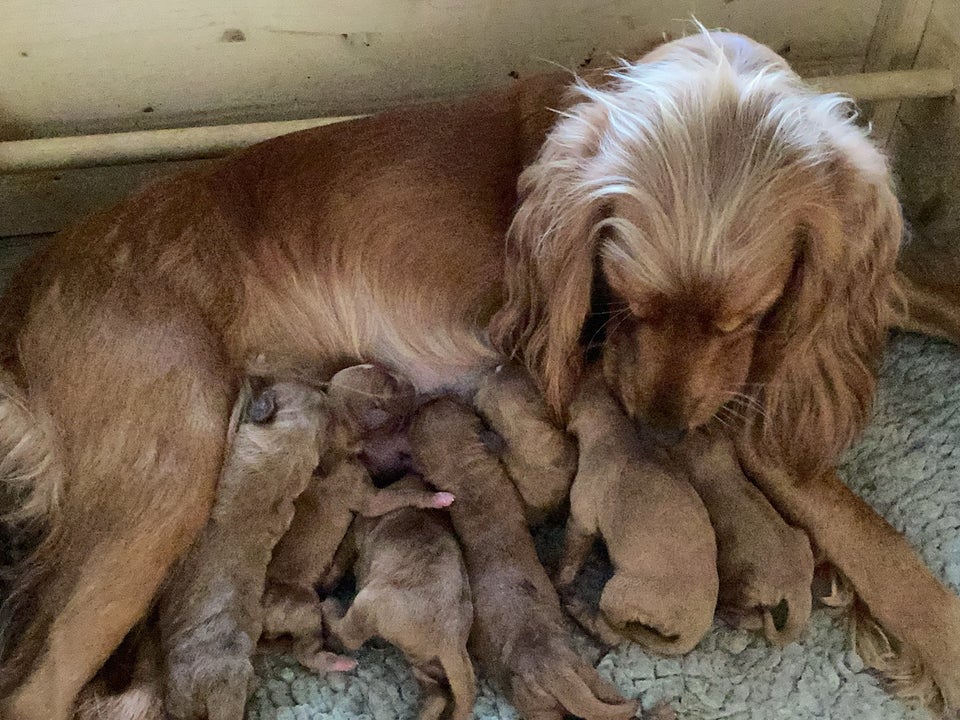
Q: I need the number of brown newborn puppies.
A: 7